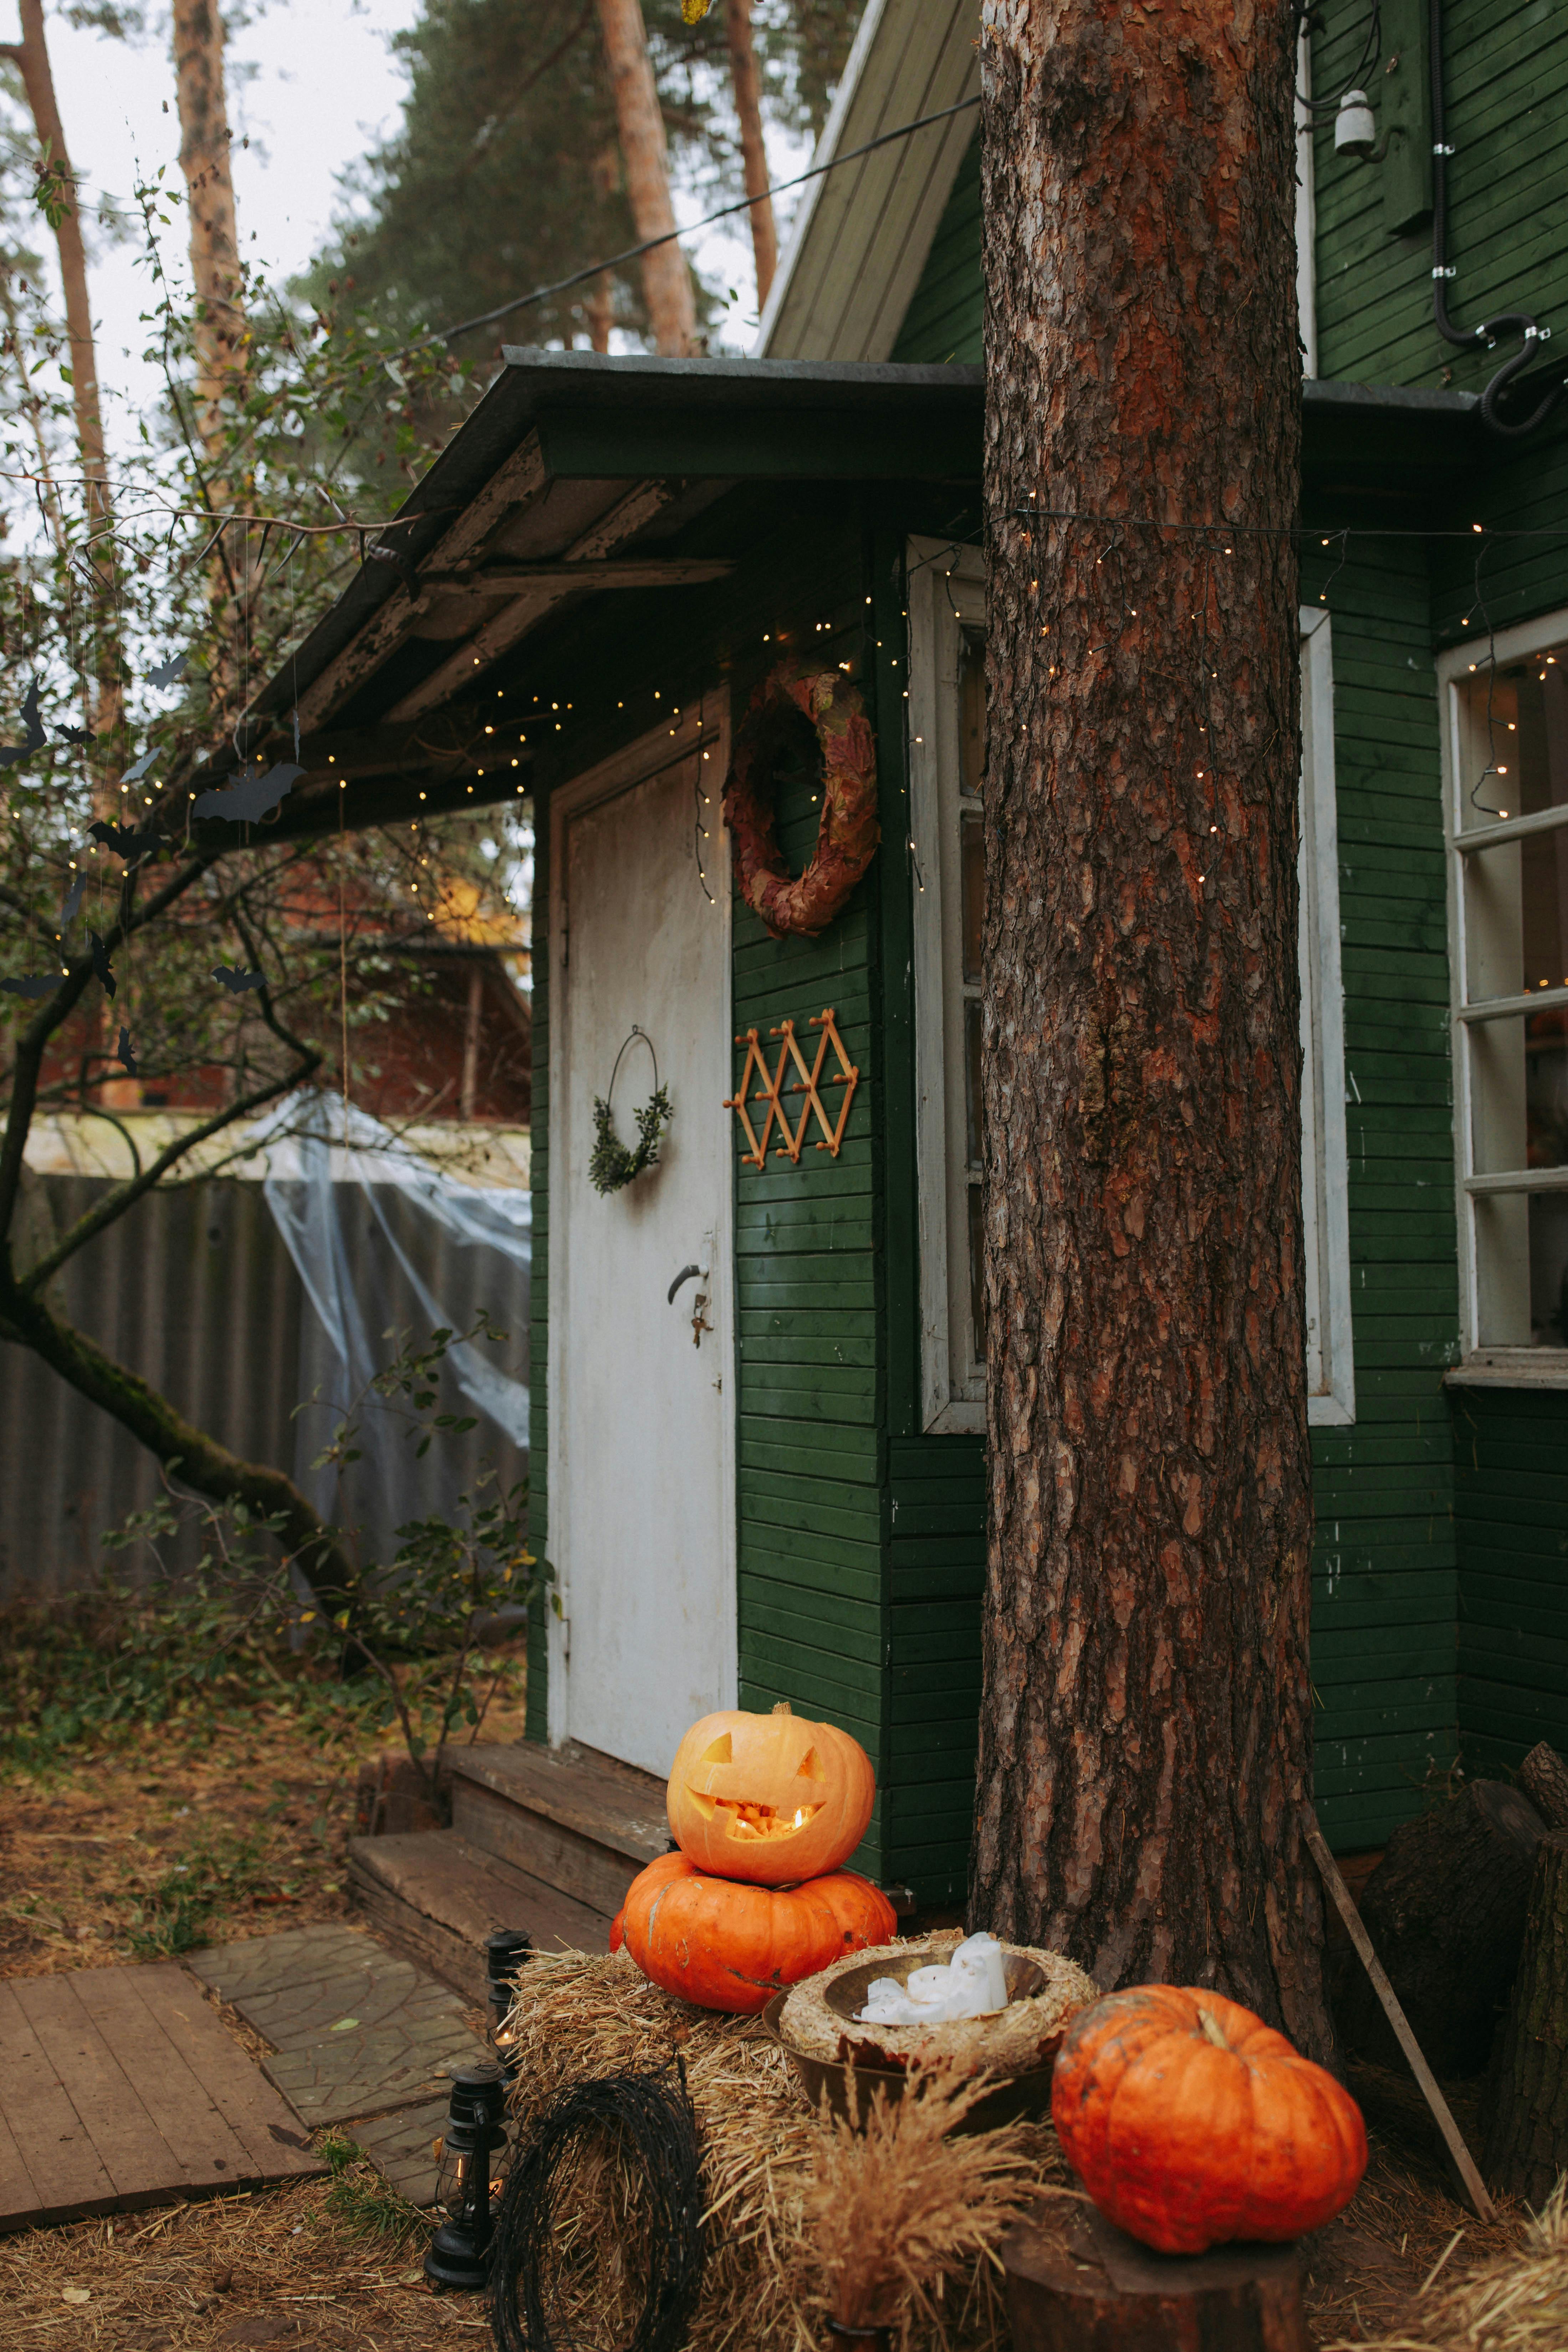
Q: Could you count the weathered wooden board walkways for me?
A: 1